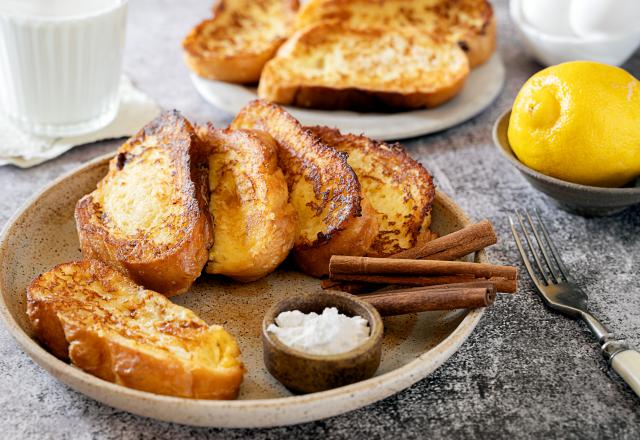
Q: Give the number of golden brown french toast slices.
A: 8